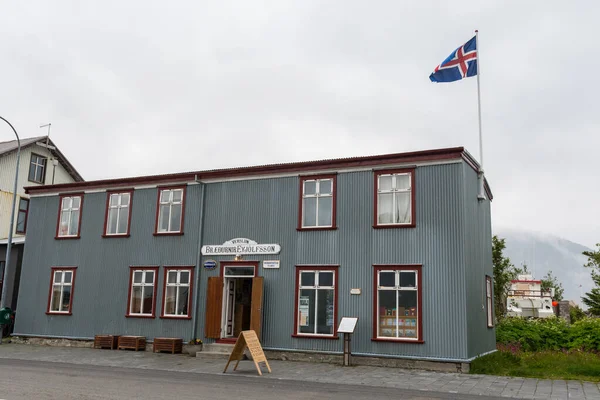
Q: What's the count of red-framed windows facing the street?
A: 10